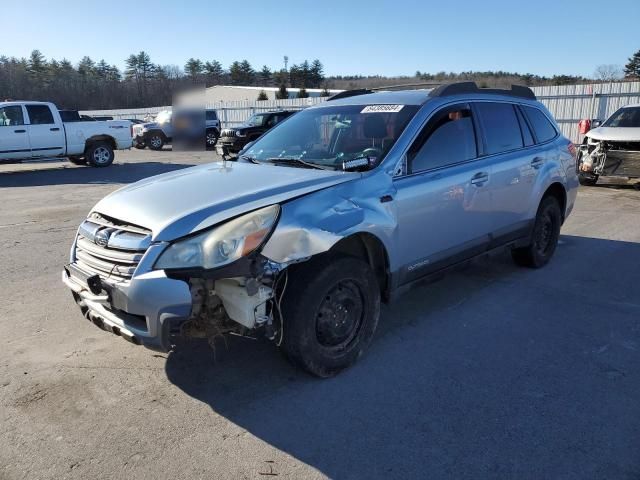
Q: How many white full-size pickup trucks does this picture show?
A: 1